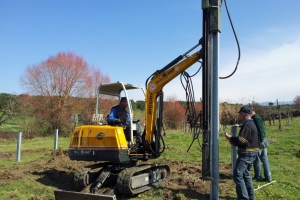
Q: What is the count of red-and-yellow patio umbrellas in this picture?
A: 0